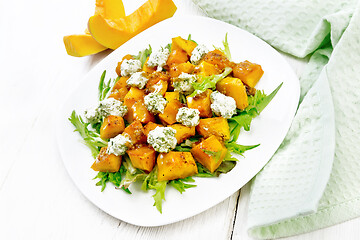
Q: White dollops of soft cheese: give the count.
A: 12